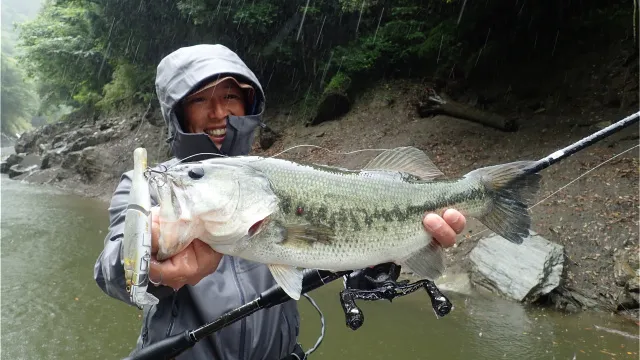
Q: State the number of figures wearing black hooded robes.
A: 0